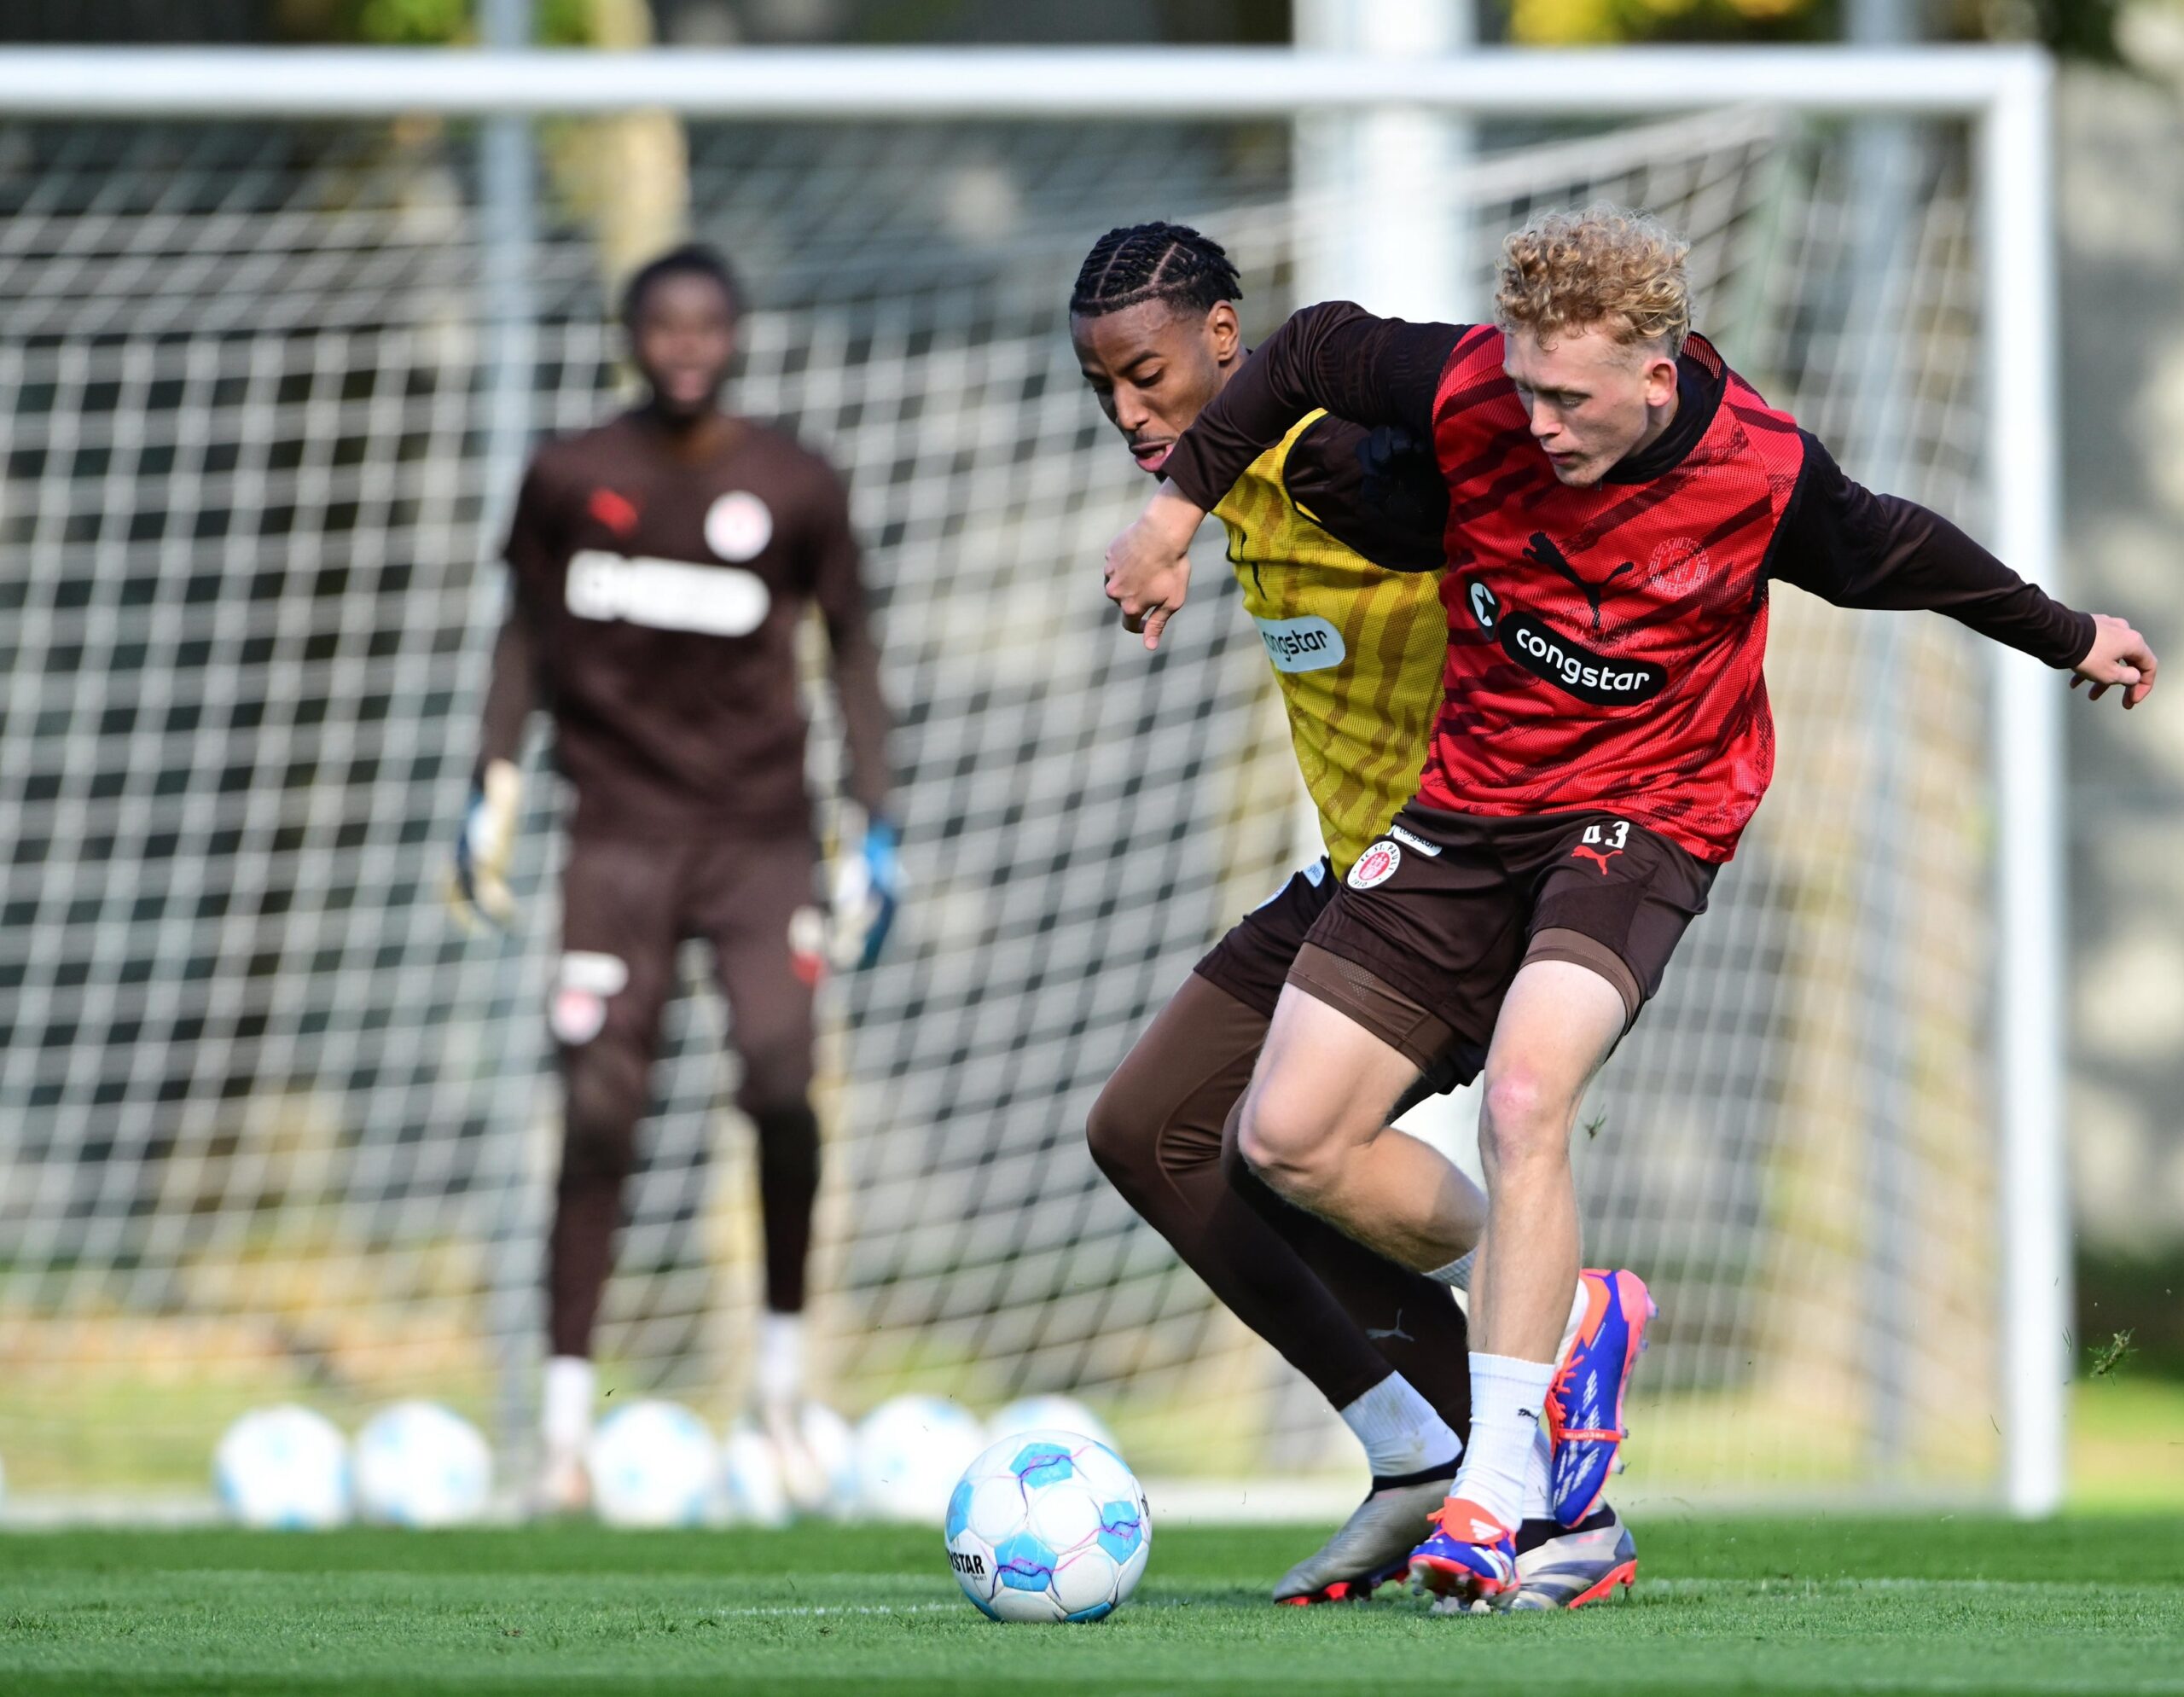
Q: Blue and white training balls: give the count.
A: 7